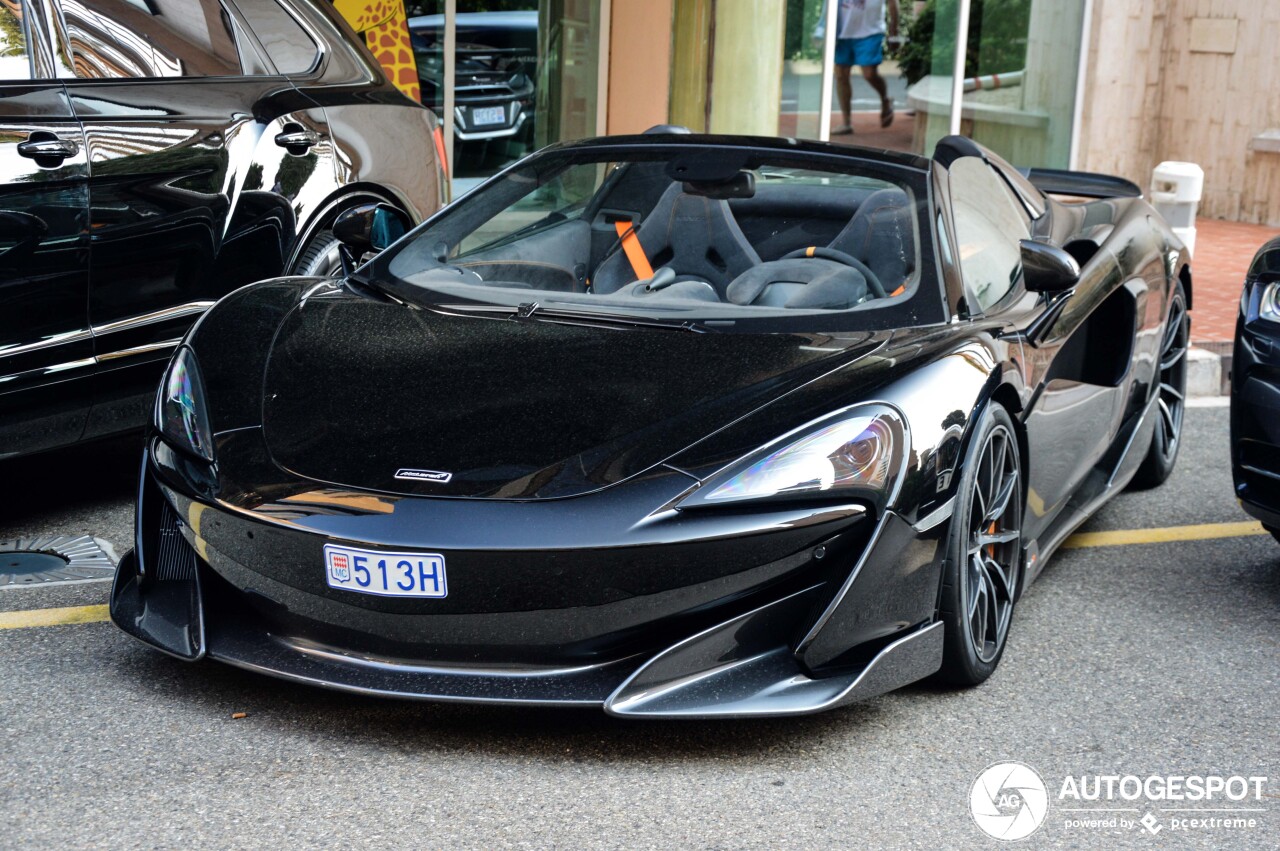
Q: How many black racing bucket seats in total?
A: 2